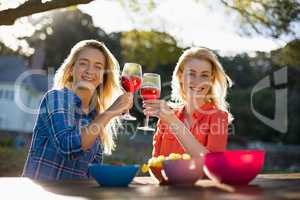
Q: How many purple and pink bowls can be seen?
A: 2